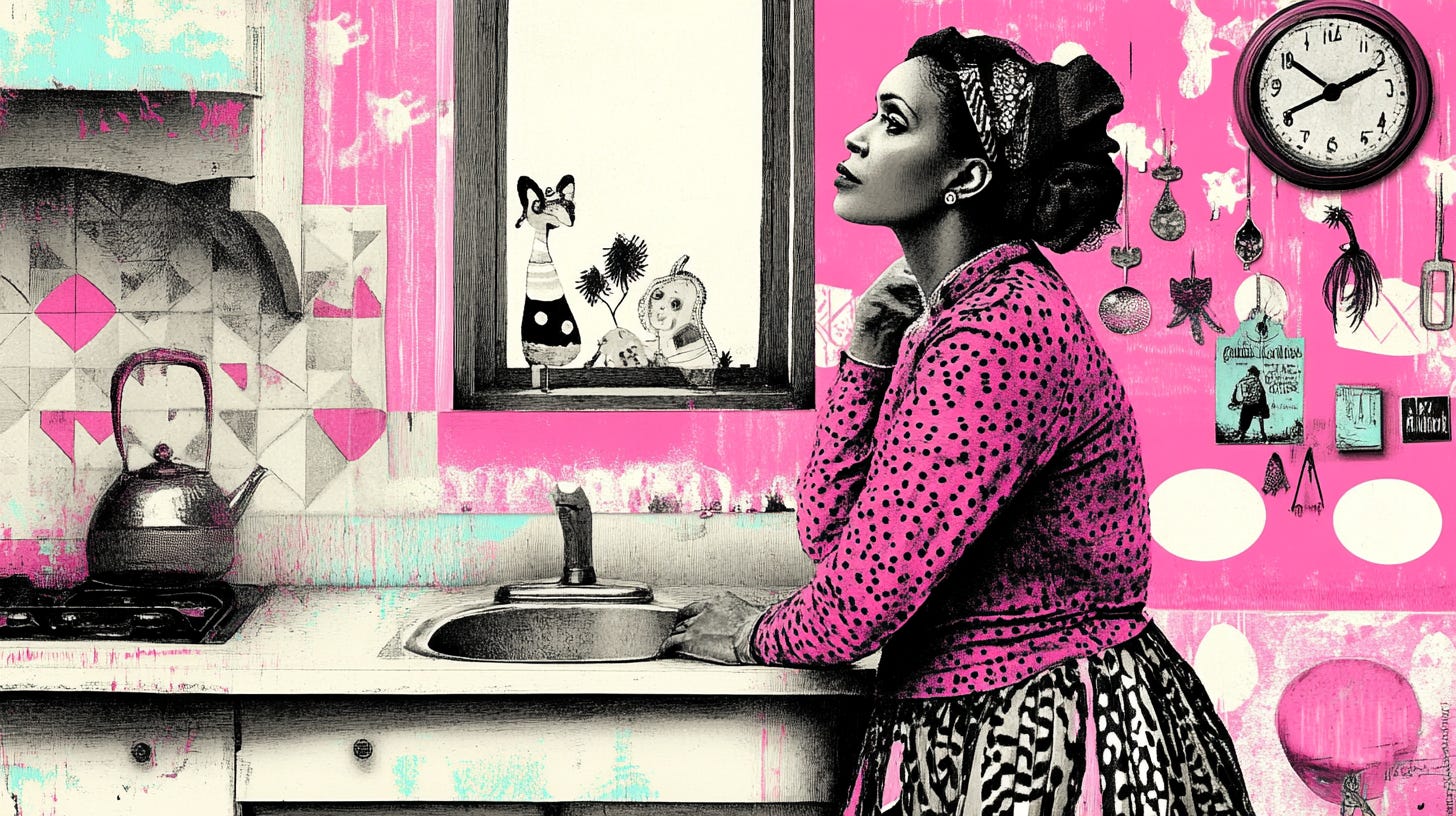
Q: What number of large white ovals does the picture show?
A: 2